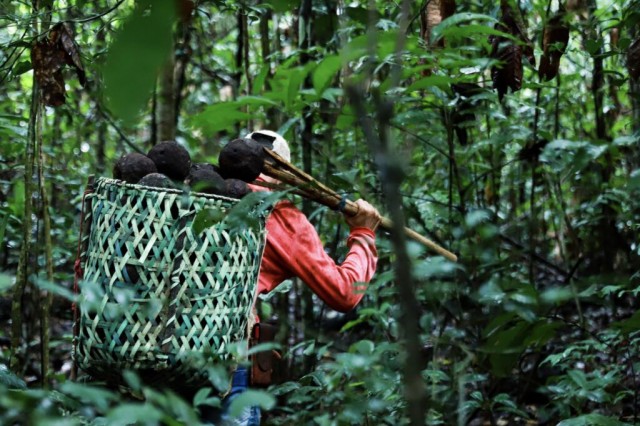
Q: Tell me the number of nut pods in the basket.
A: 7